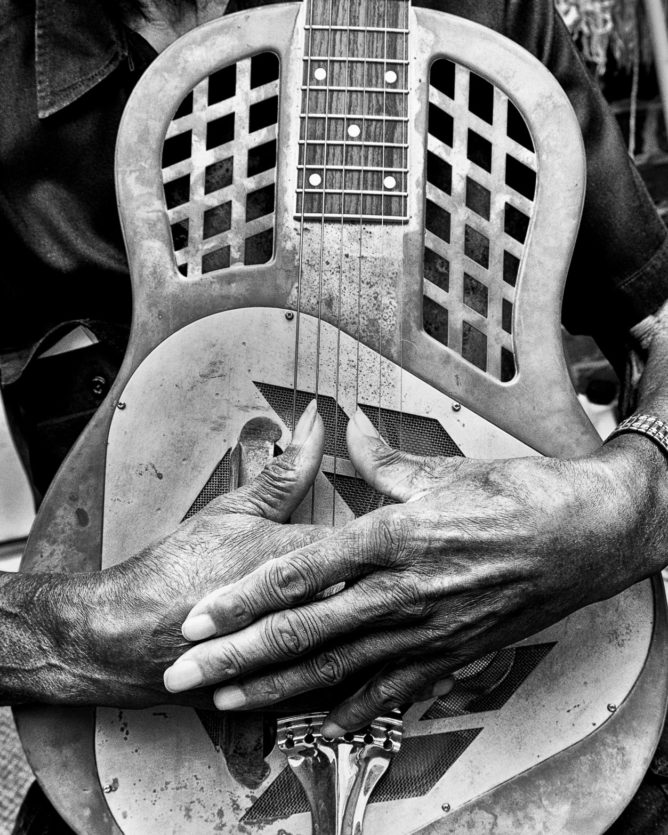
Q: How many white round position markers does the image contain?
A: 5